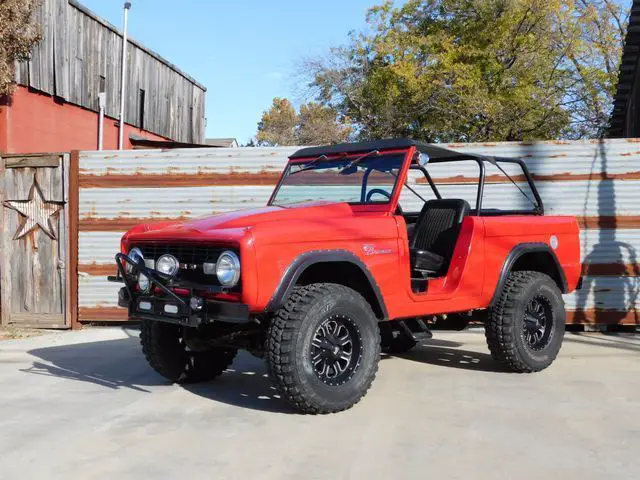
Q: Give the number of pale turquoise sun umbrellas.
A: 0